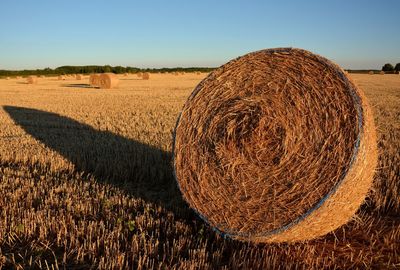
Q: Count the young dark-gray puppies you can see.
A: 0